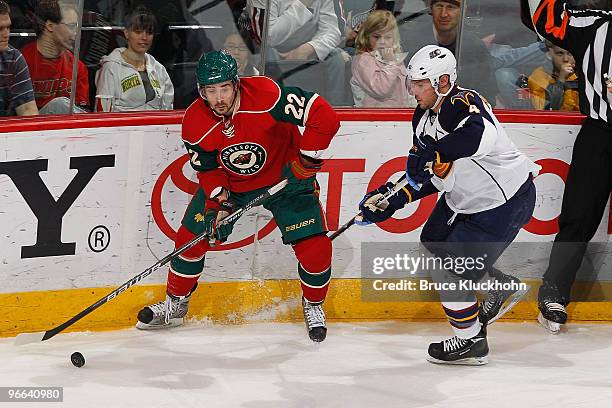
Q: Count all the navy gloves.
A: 2